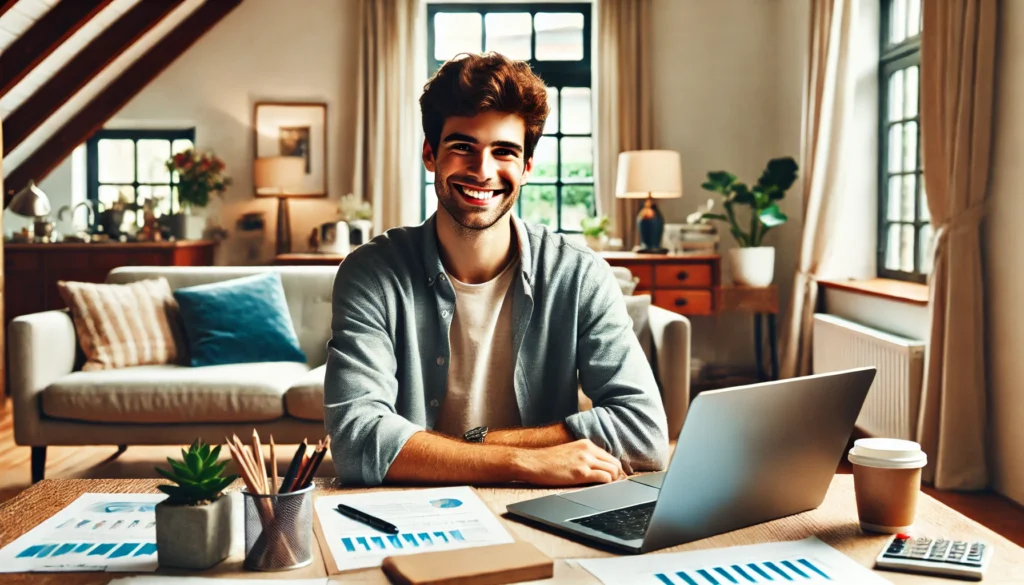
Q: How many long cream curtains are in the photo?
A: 4